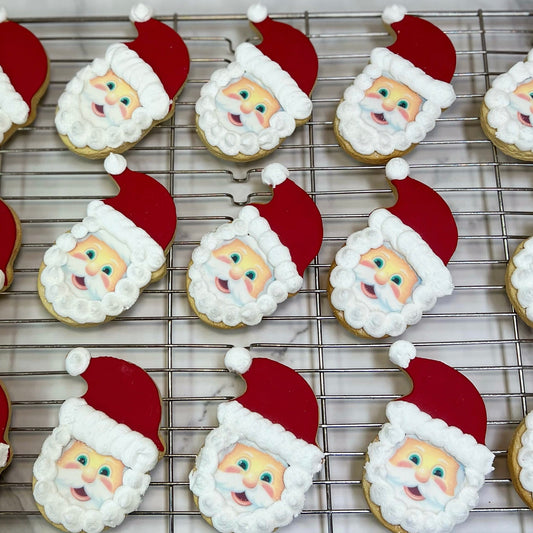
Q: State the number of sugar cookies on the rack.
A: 15